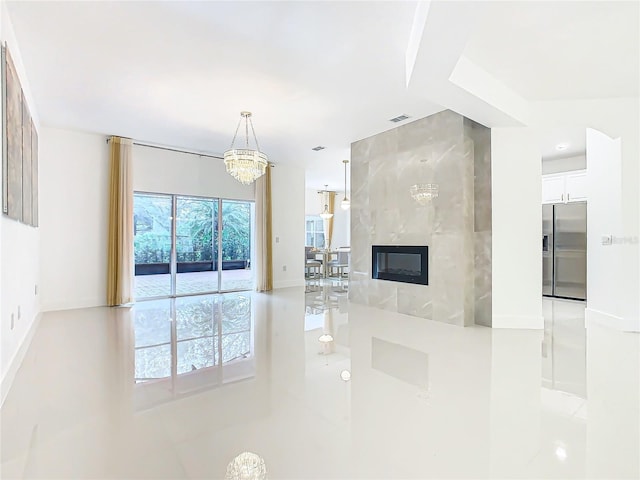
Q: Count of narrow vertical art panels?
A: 3